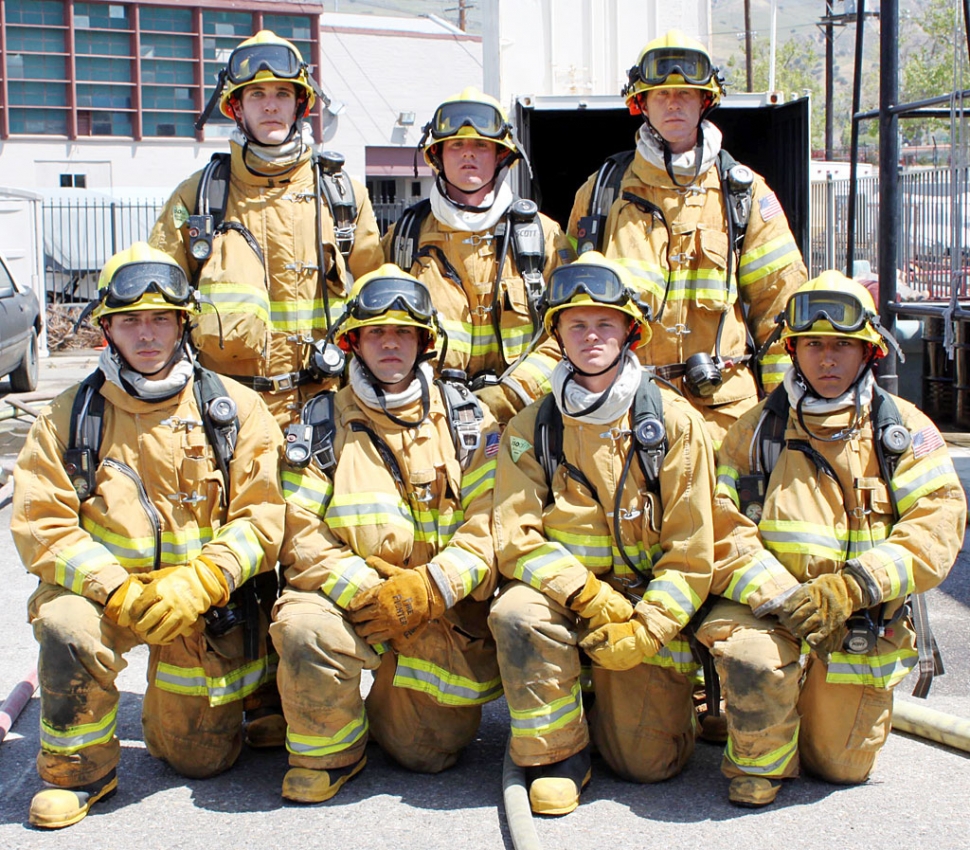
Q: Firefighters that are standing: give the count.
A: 3